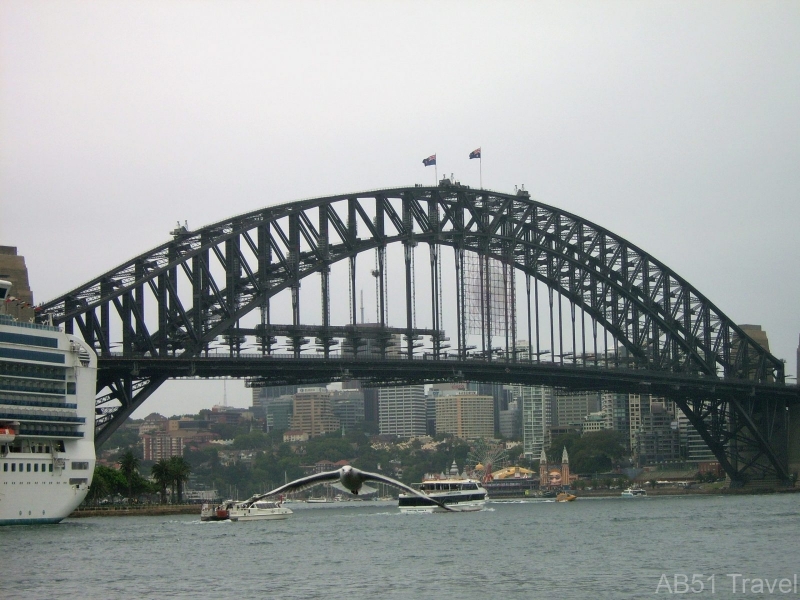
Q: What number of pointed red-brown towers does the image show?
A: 2